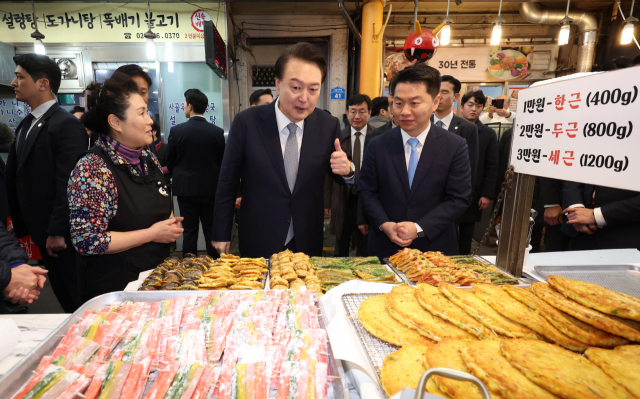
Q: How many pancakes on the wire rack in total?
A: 13